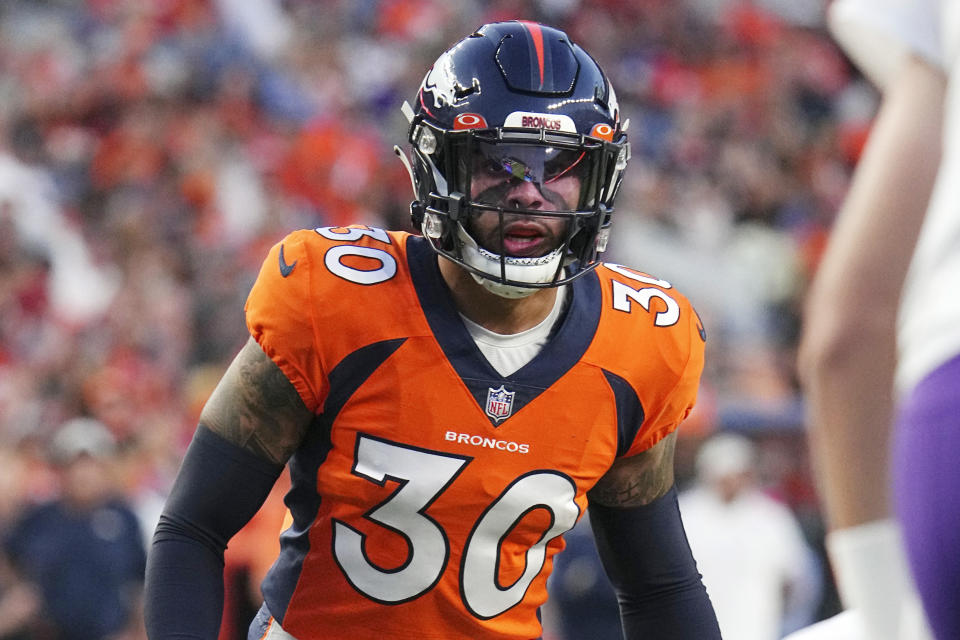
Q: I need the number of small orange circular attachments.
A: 2